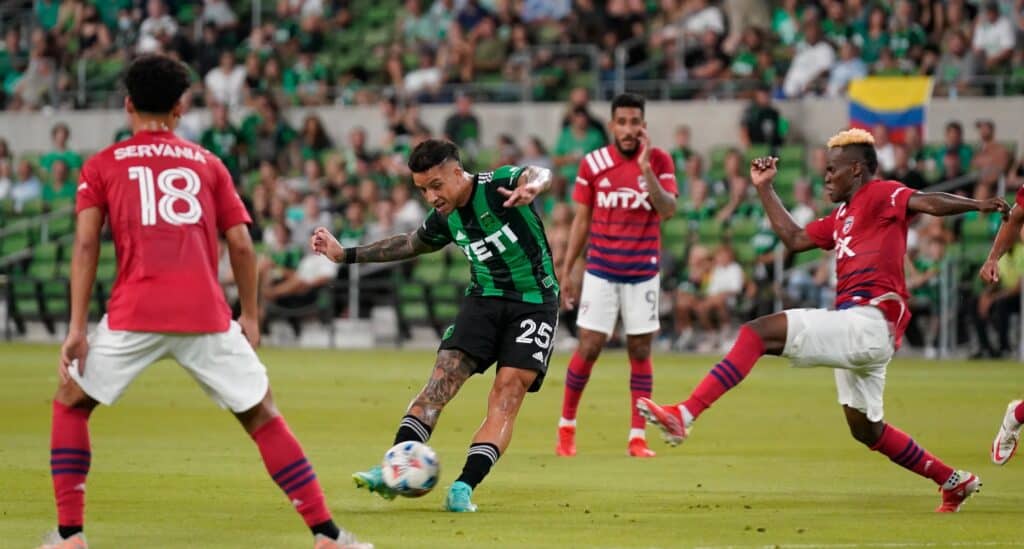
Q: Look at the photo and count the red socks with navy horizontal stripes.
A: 6